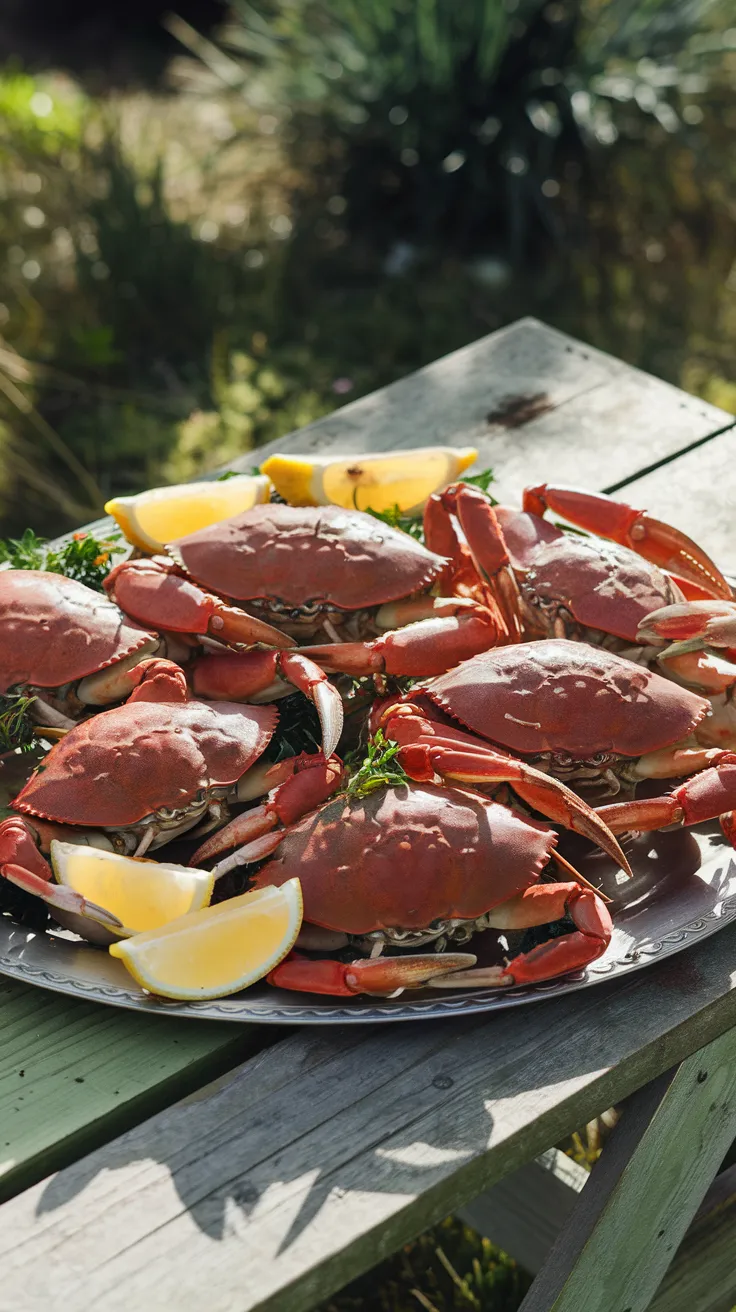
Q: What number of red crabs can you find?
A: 6